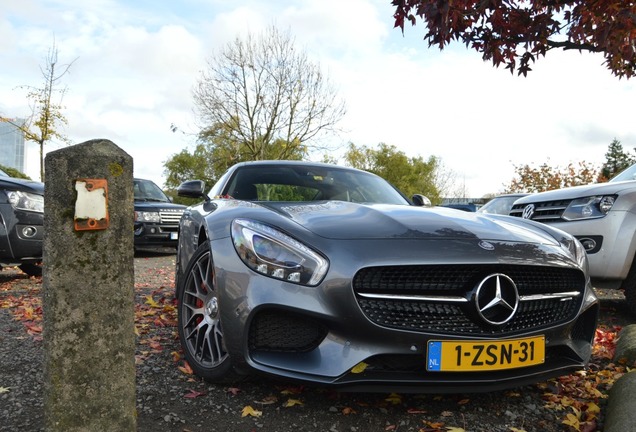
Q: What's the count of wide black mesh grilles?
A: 1